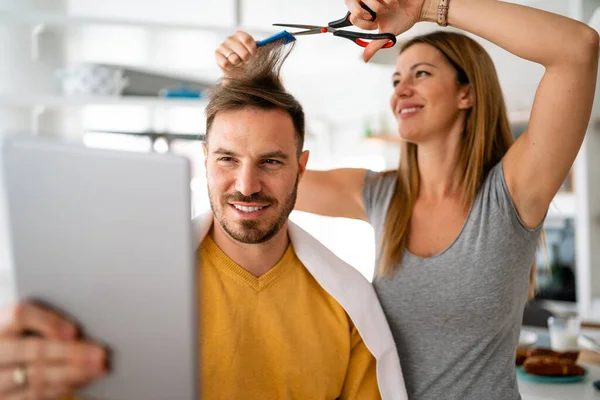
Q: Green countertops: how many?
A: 0